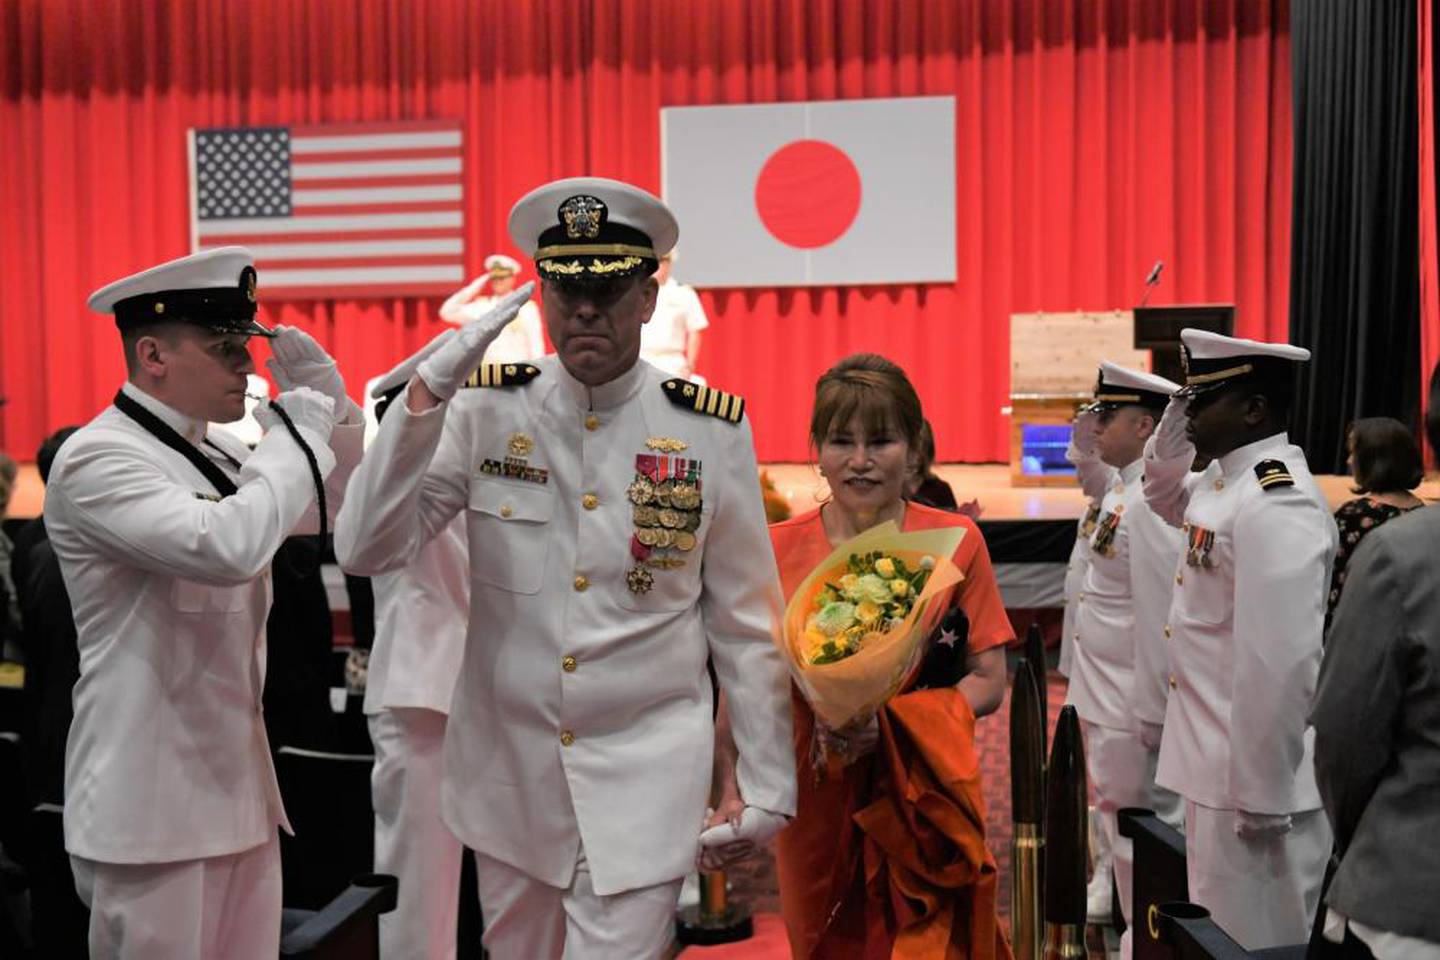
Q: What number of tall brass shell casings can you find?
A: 3